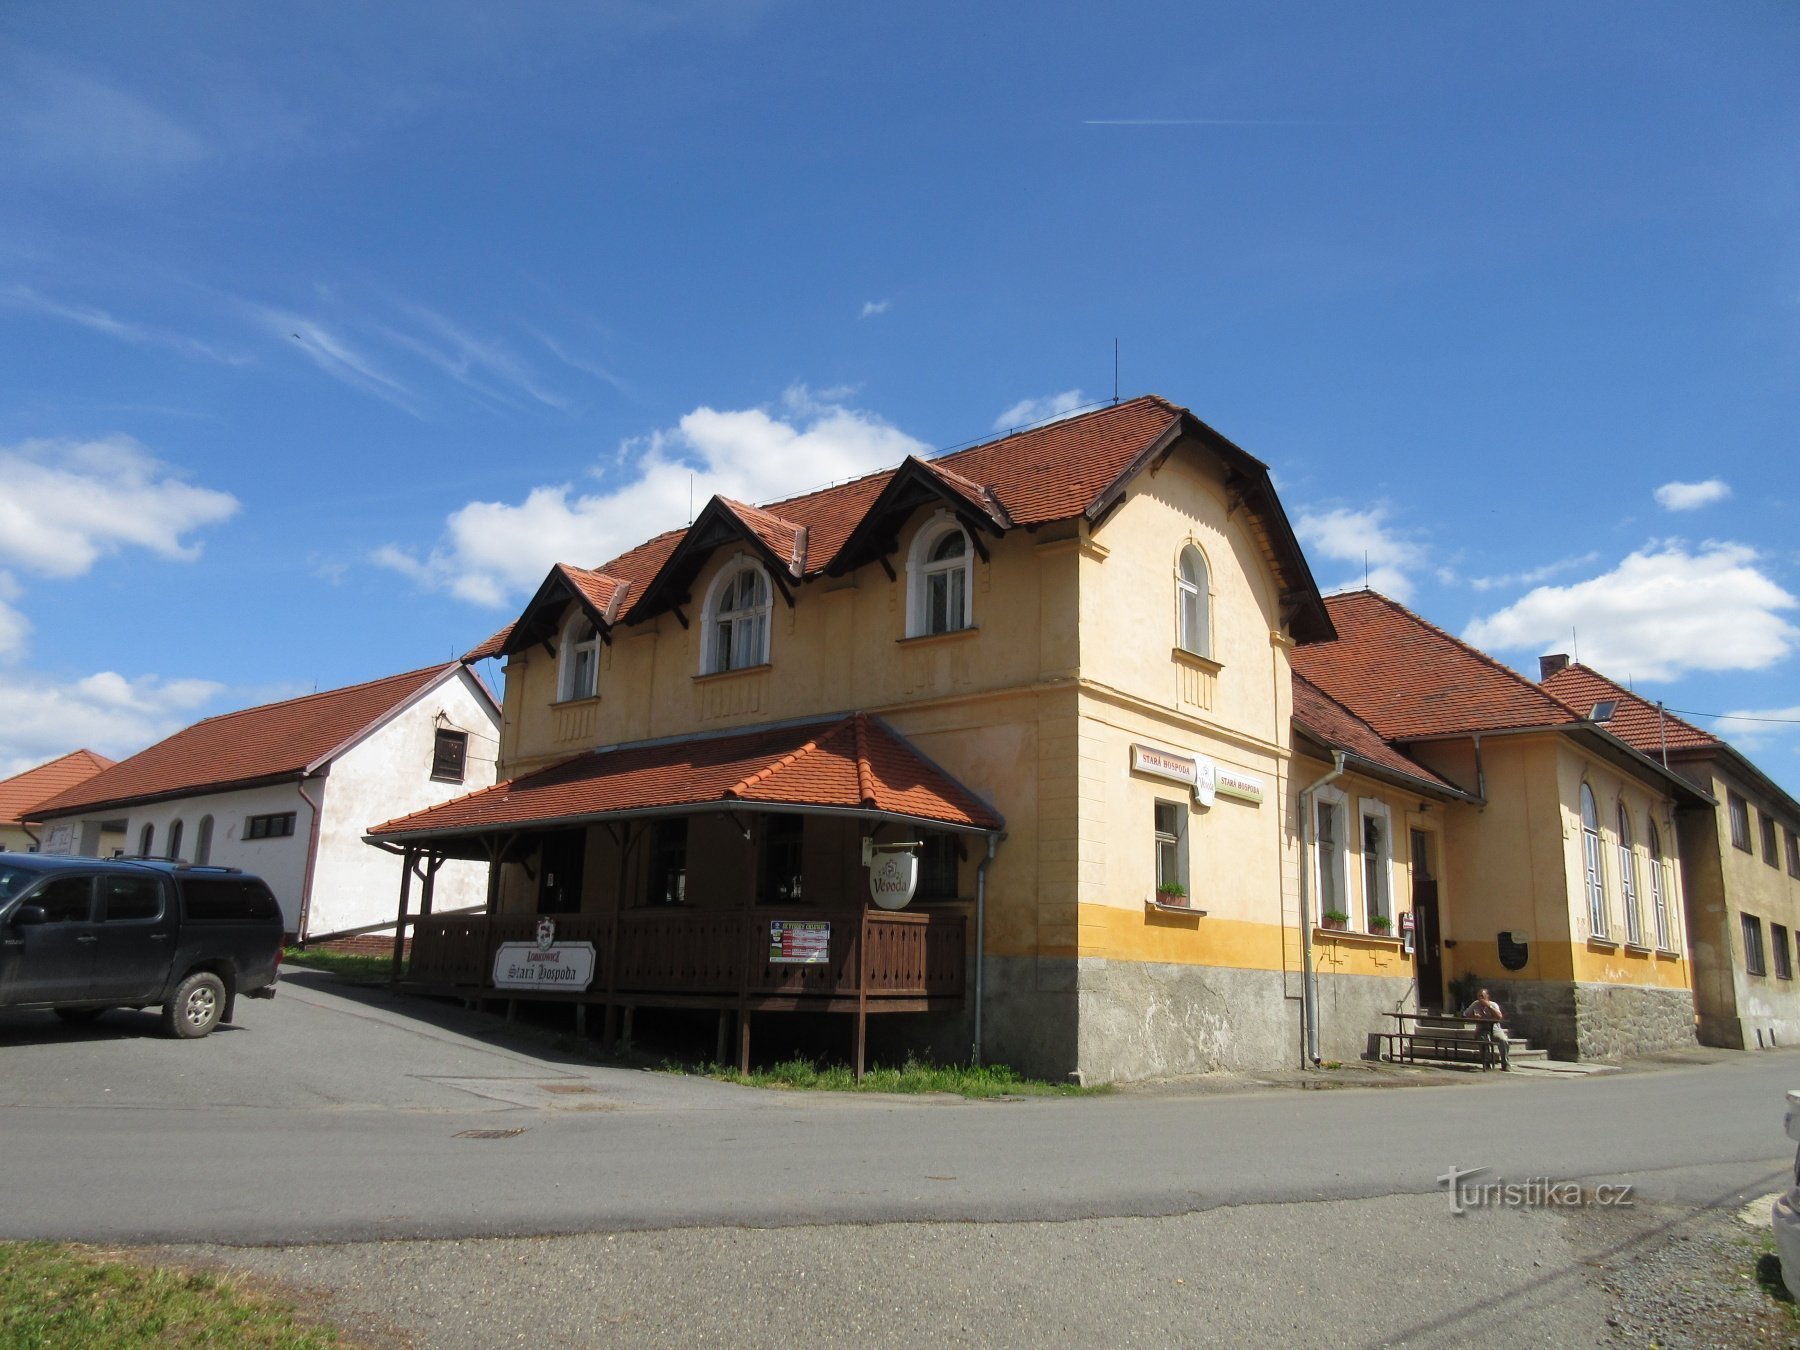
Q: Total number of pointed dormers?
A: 3